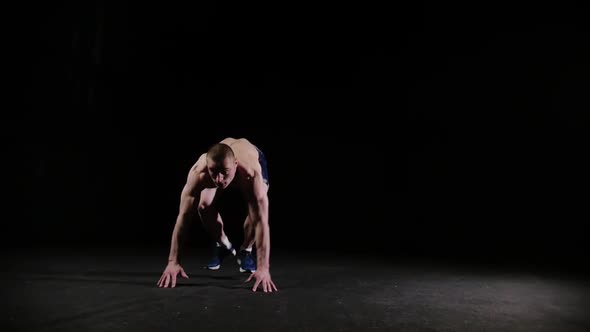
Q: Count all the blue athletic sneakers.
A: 2